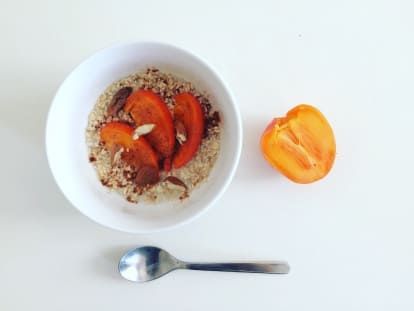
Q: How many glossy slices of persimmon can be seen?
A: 3